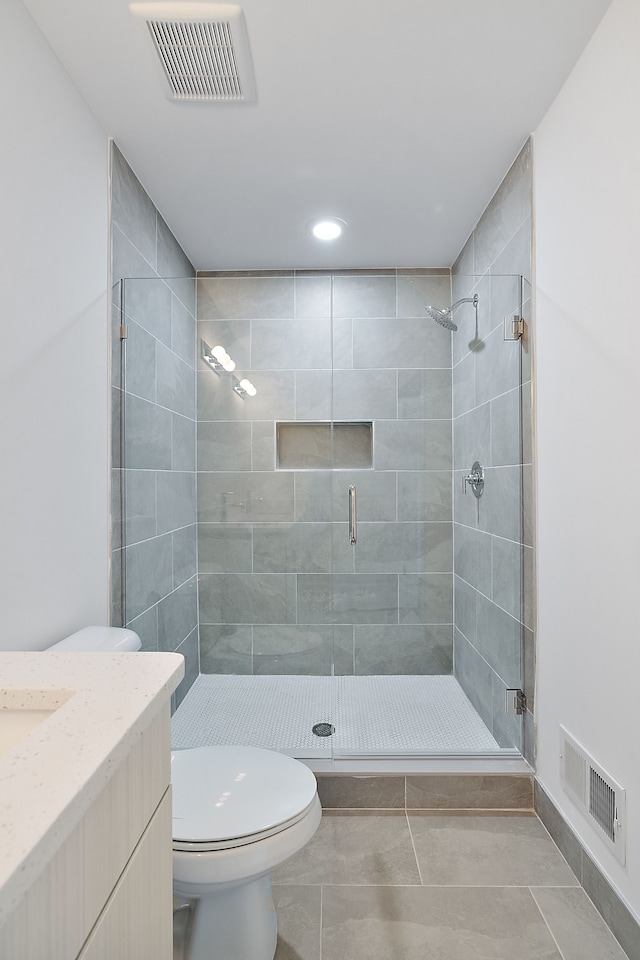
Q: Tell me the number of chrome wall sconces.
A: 2